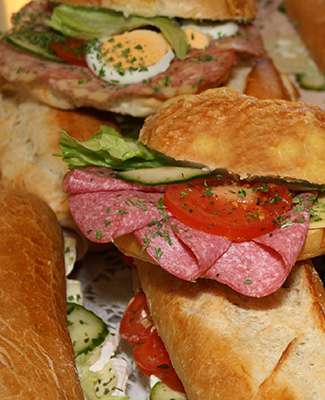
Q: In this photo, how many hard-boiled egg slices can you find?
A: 2